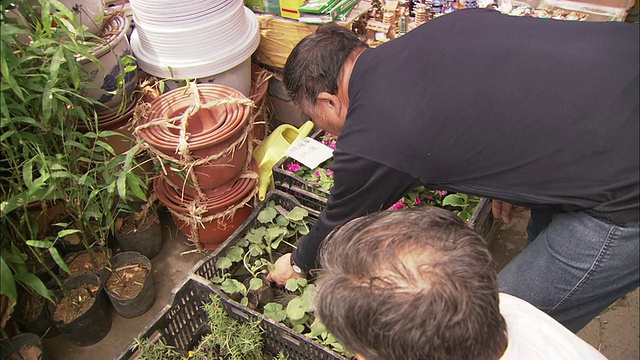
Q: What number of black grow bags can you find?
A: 6